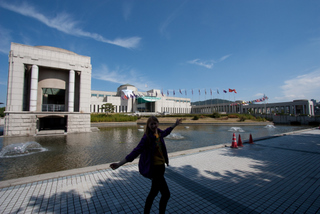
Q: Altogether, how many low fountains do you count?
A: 4